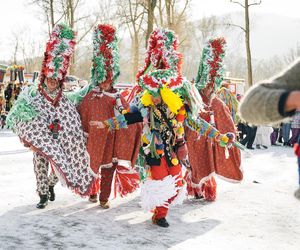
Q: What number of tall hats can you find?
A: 4